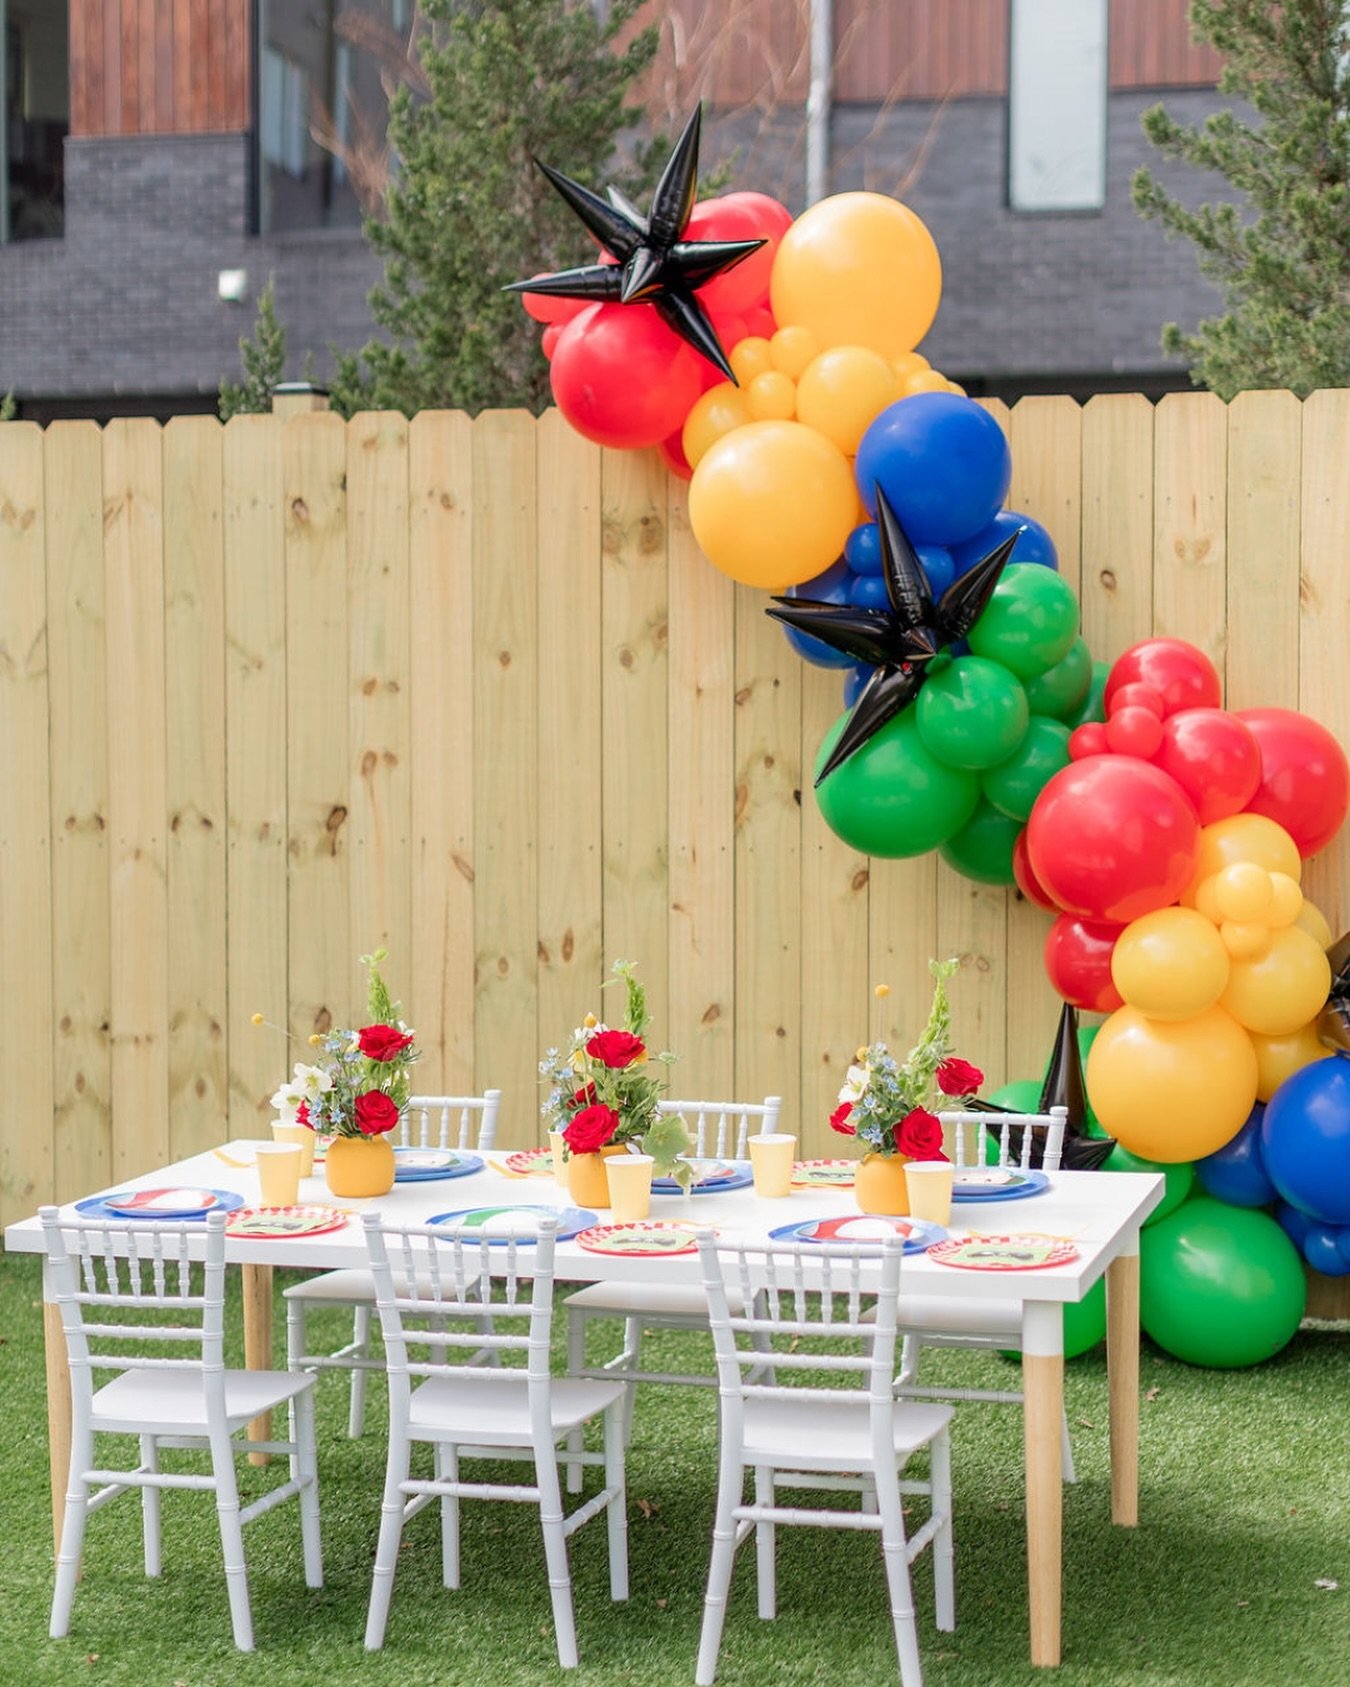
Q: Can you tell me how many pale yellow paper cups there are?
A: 6